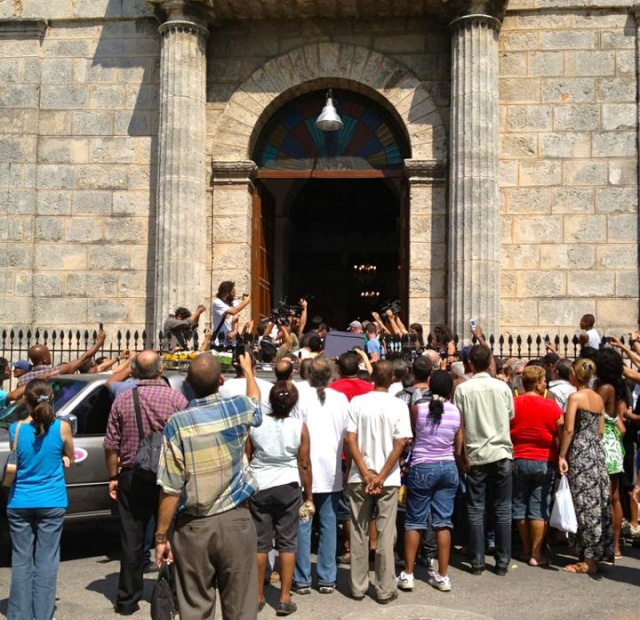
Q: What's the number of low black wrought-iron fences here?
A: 2